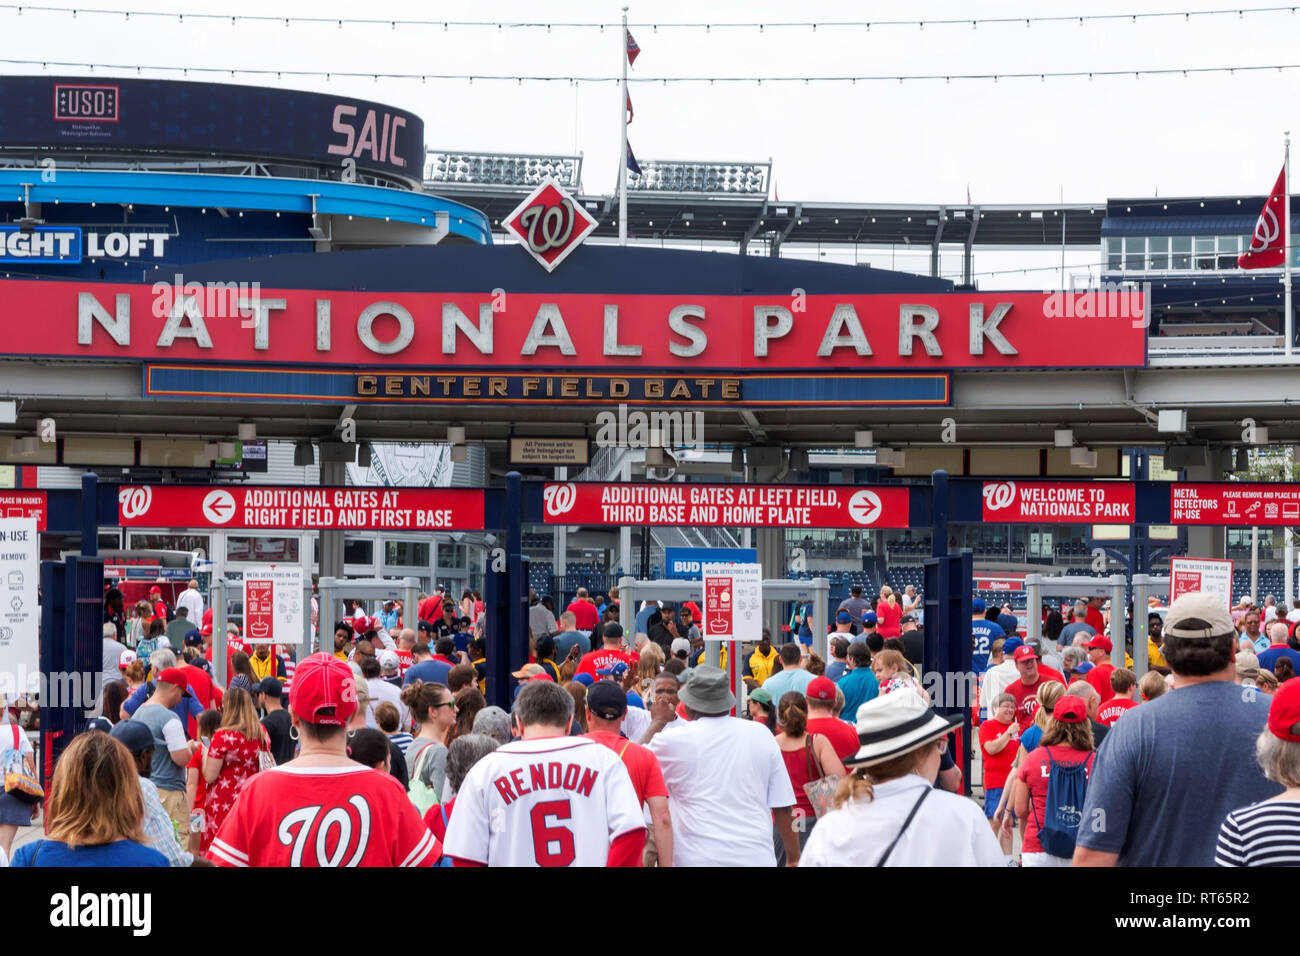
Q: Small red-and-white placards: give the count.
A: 3